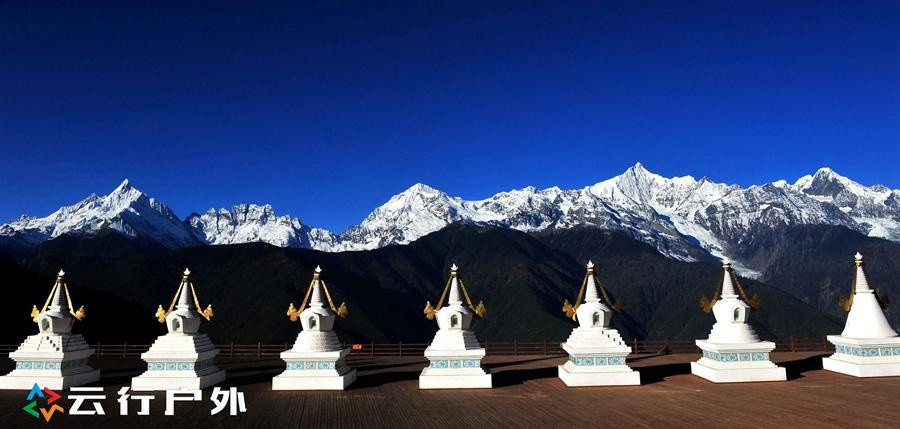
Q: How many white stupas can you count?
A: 7